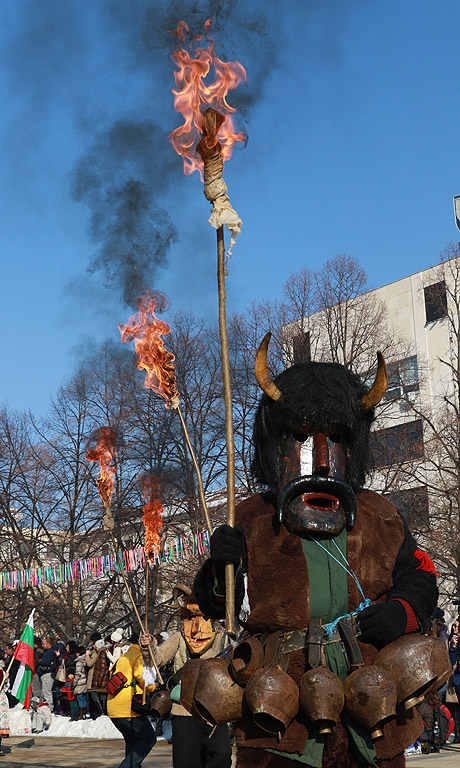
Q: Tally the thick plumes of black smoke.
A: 2